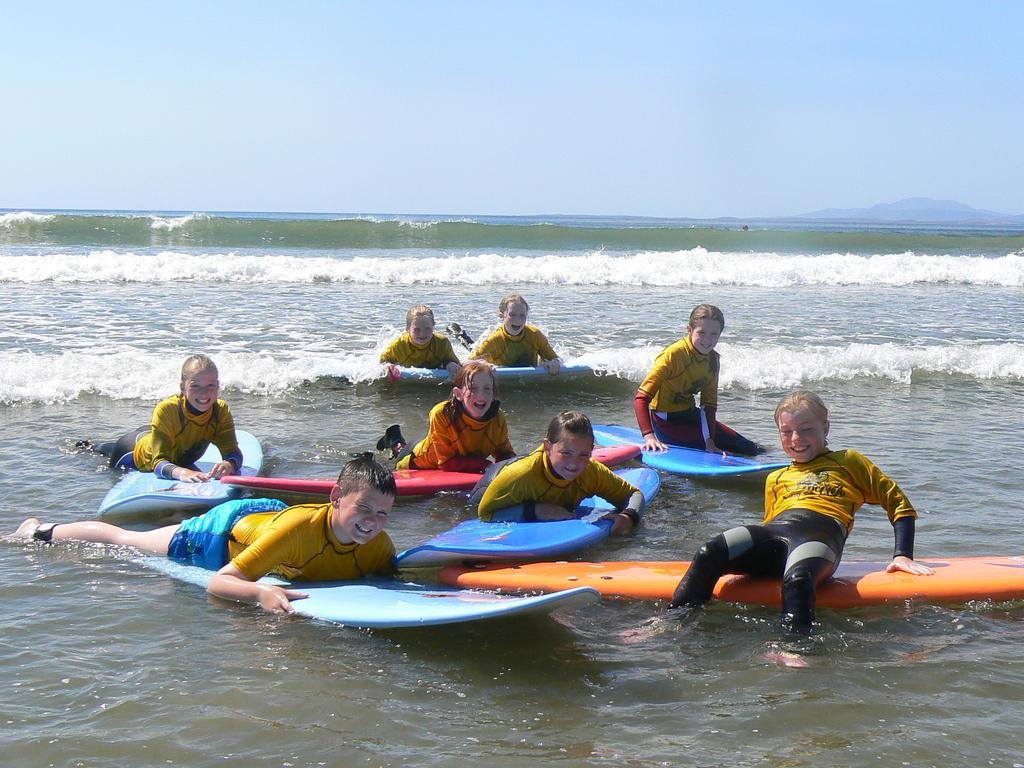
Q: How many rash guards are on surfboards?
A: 8